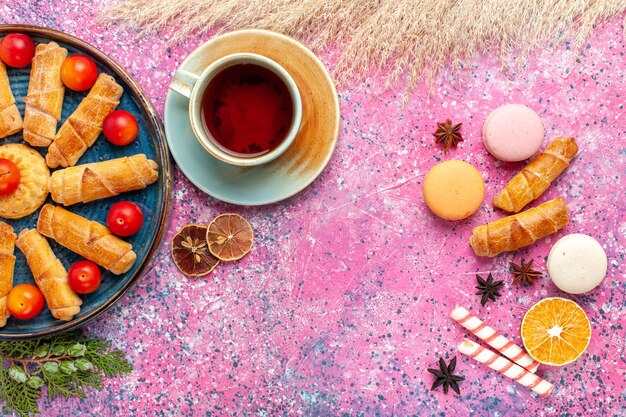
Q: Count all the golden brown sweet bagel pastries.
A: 9